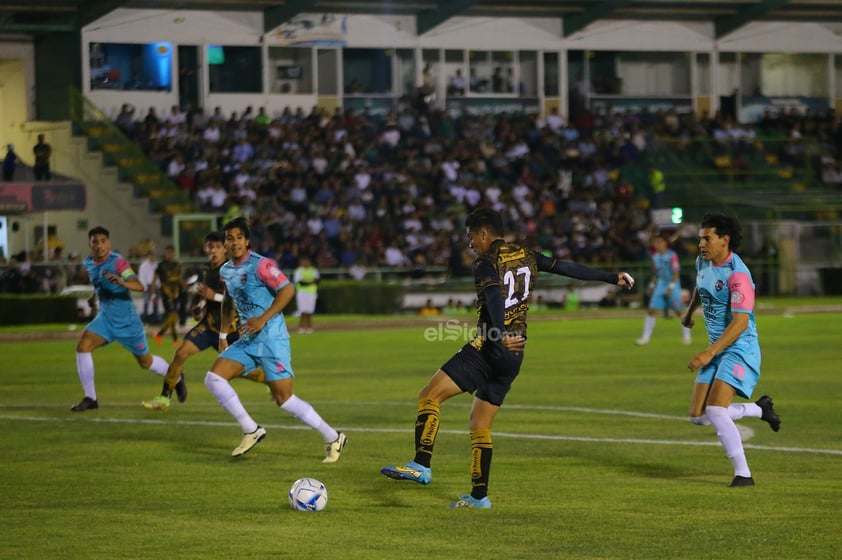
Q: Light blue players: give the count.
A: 4